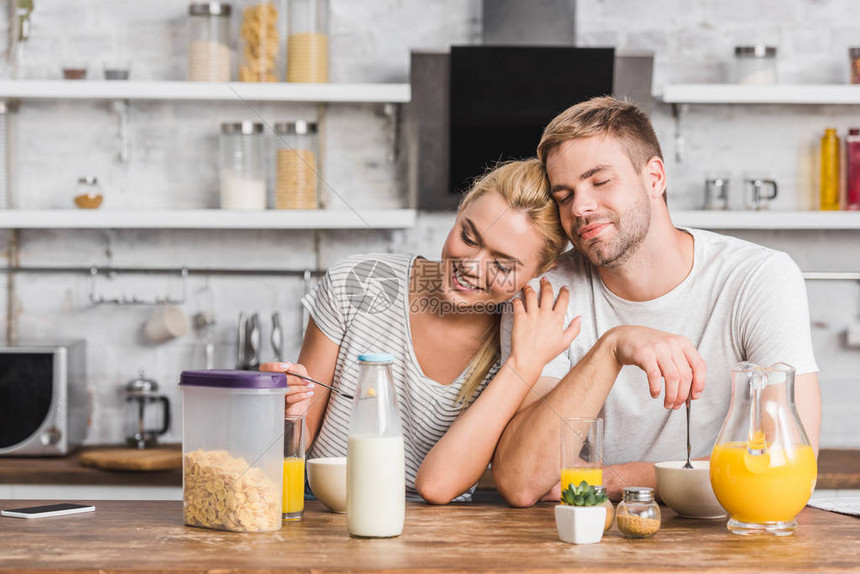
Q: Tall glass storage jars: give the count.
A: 5